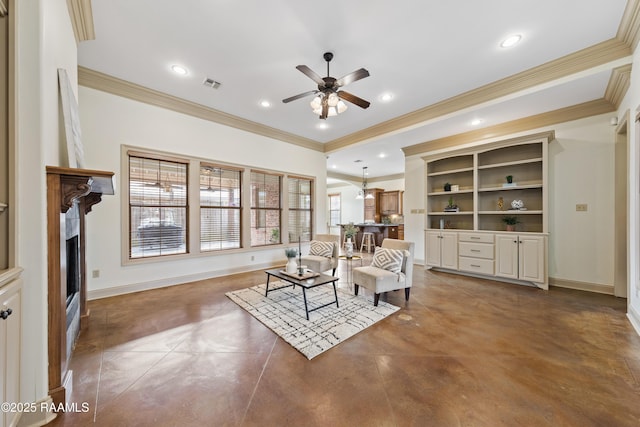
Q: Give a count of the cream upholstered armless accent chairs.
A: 2